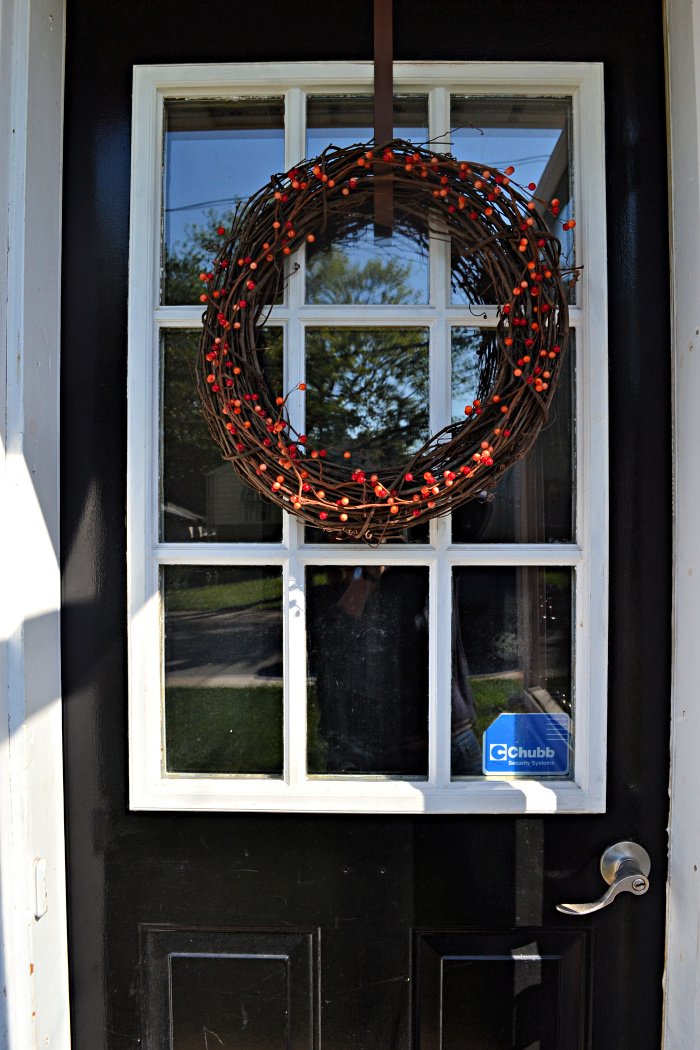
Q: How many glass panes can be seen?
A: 9